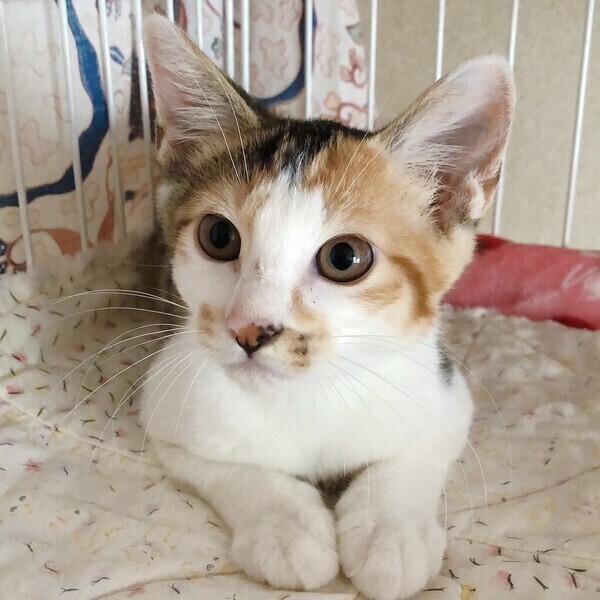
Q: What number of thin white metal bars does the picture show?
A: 13